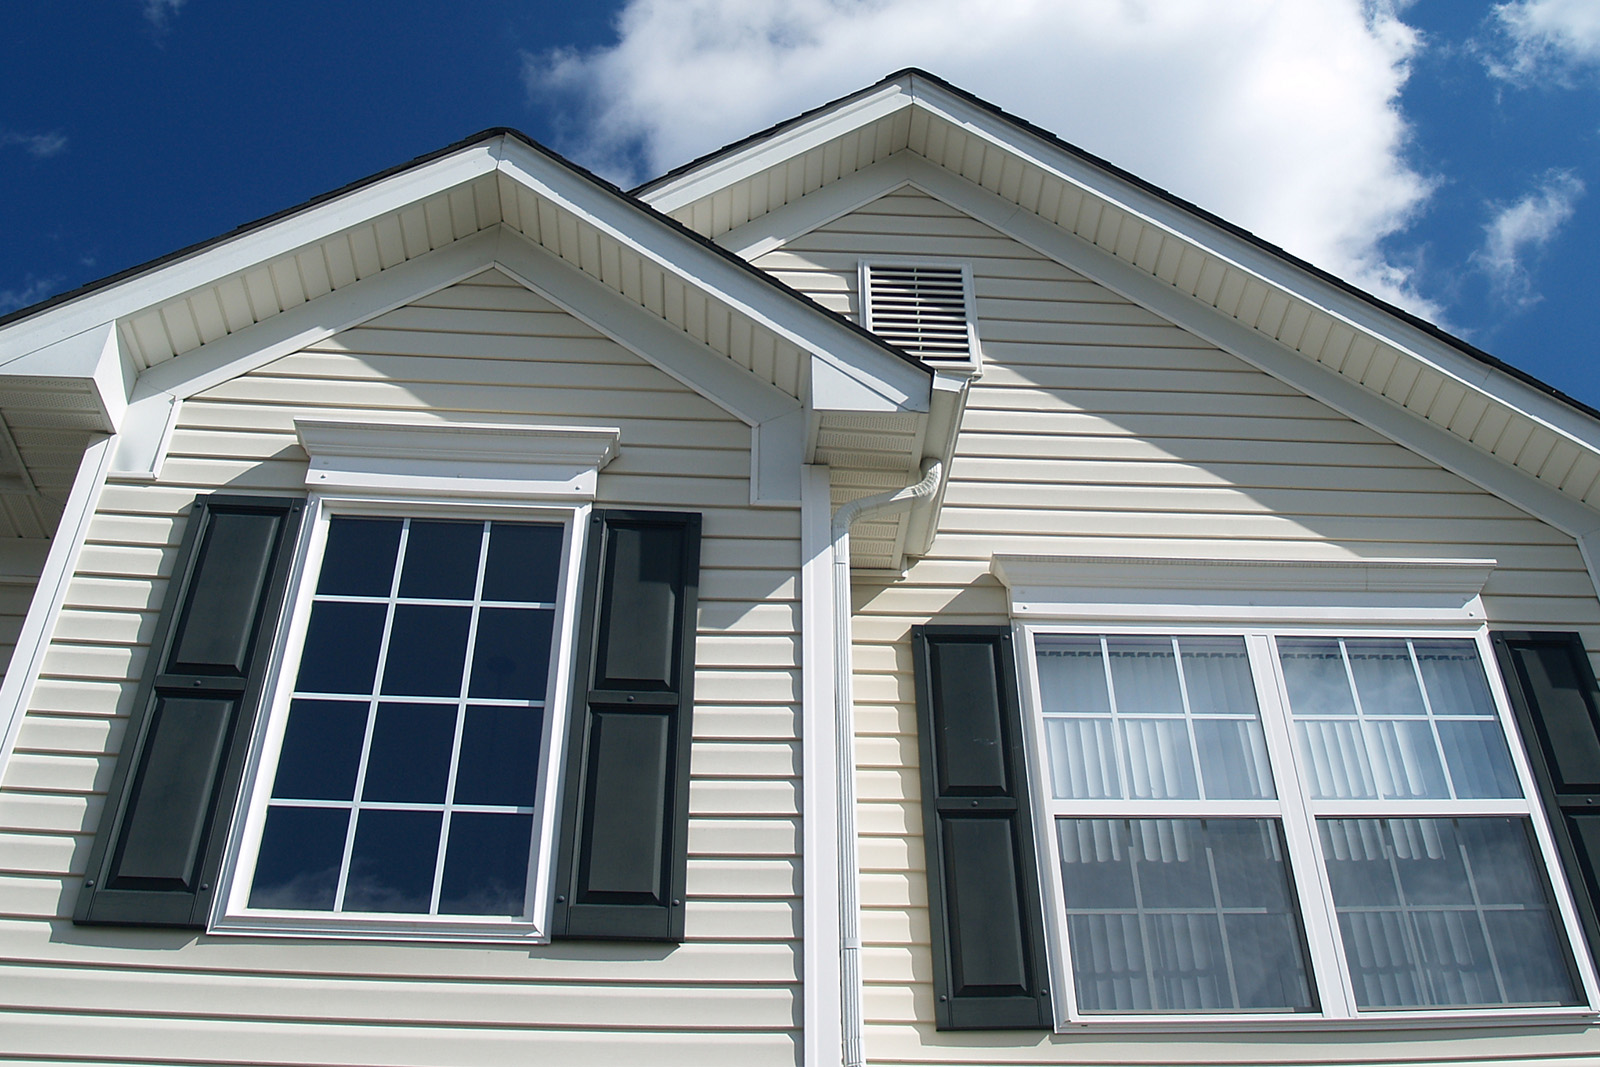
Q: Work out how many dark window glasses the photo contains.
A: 12